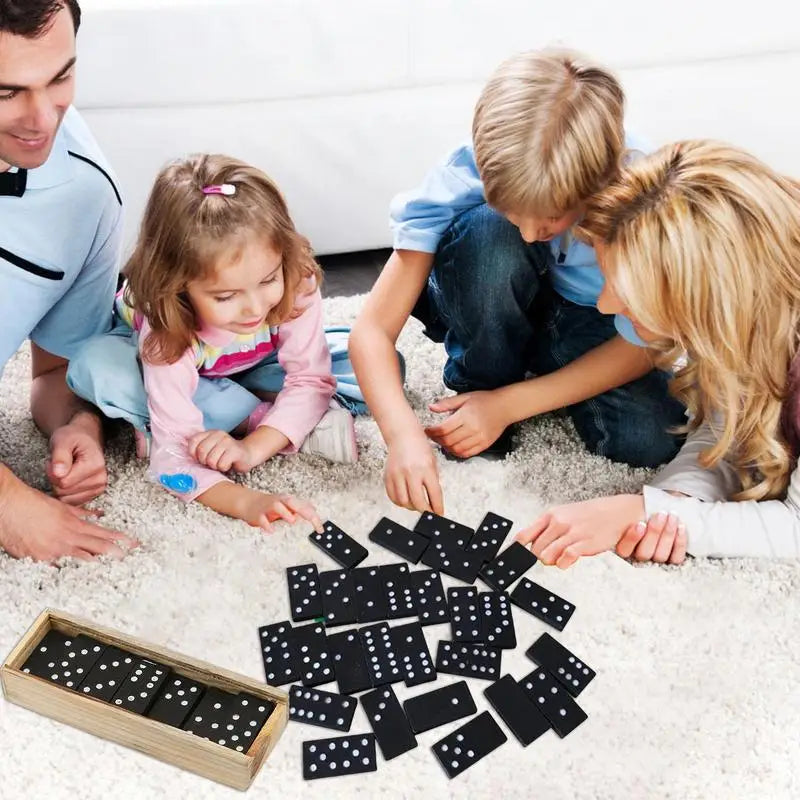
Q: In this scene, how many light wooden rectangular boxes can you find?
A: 1